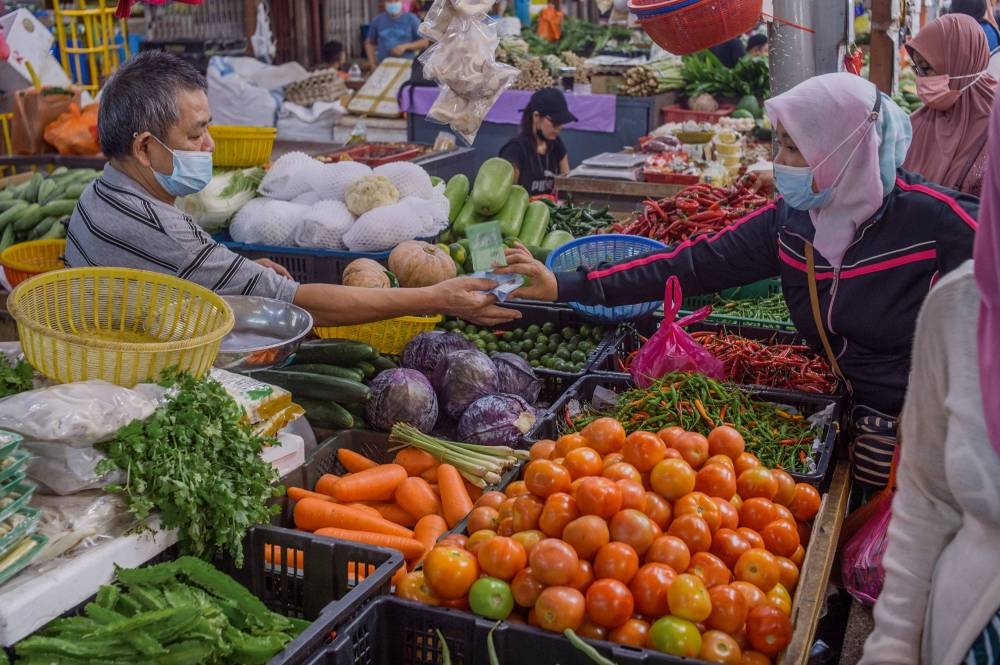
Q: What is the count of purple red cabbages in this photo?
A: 5